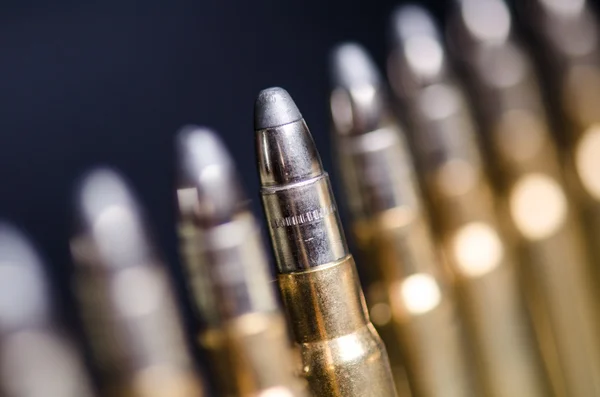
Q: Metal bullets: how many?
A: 8